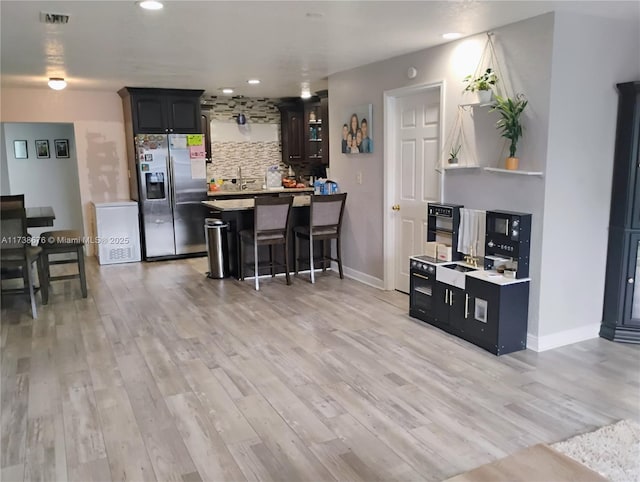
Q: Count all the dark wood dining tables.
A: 1